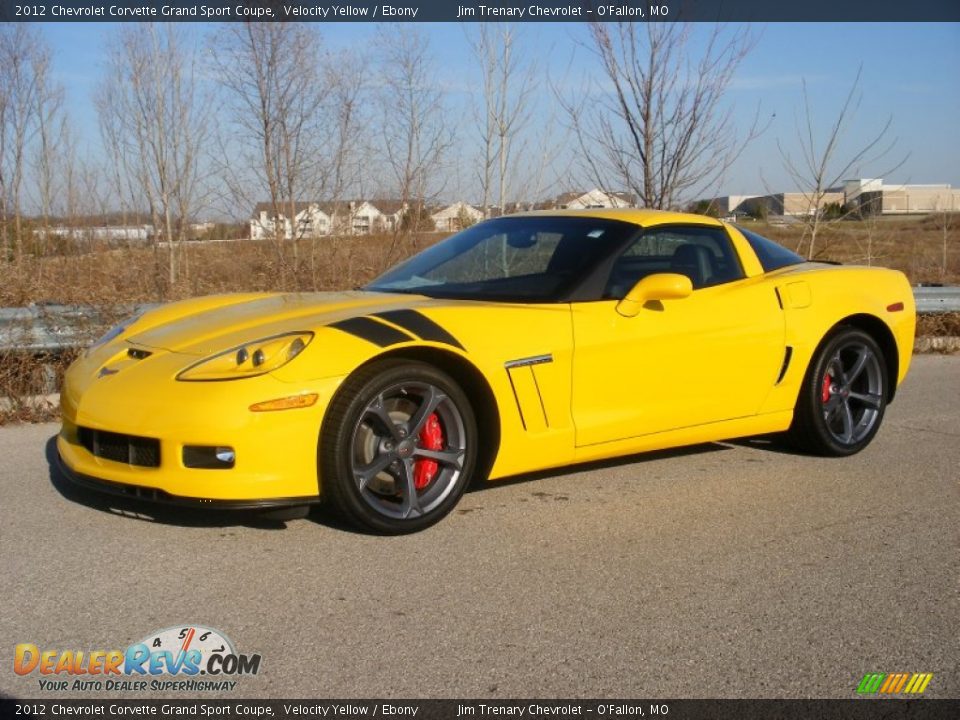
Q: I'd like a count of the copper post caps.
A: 0